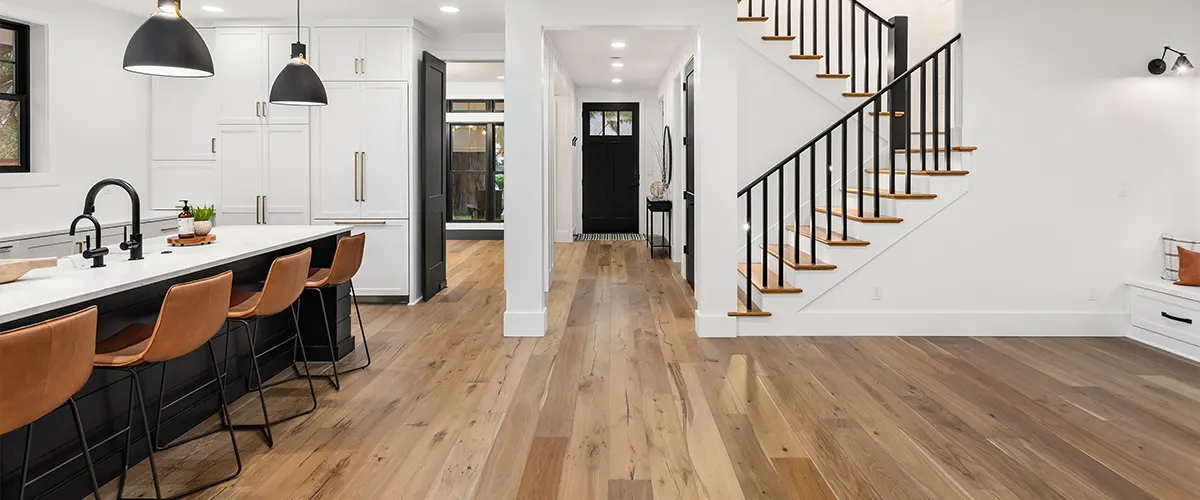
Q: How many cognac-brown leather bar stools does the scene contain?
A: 4